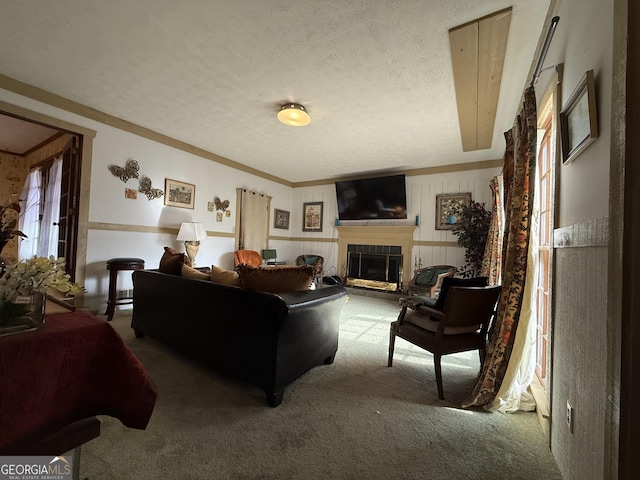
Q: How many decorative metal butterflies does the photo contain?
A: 3